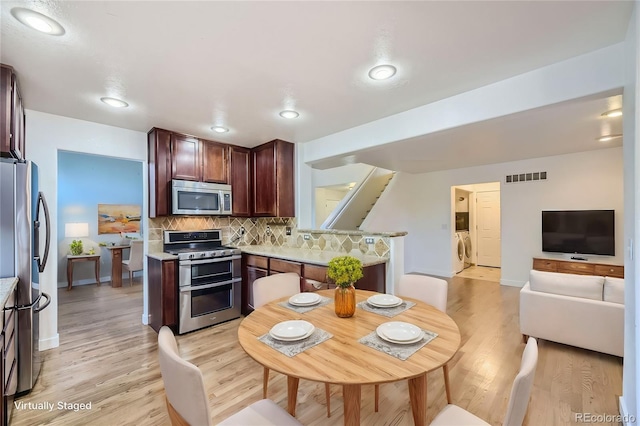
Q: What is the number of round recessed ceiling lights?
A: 7